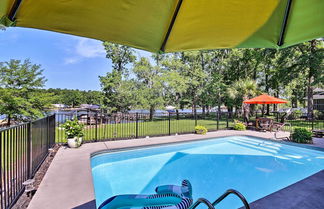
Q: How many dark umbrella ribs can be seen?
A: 3